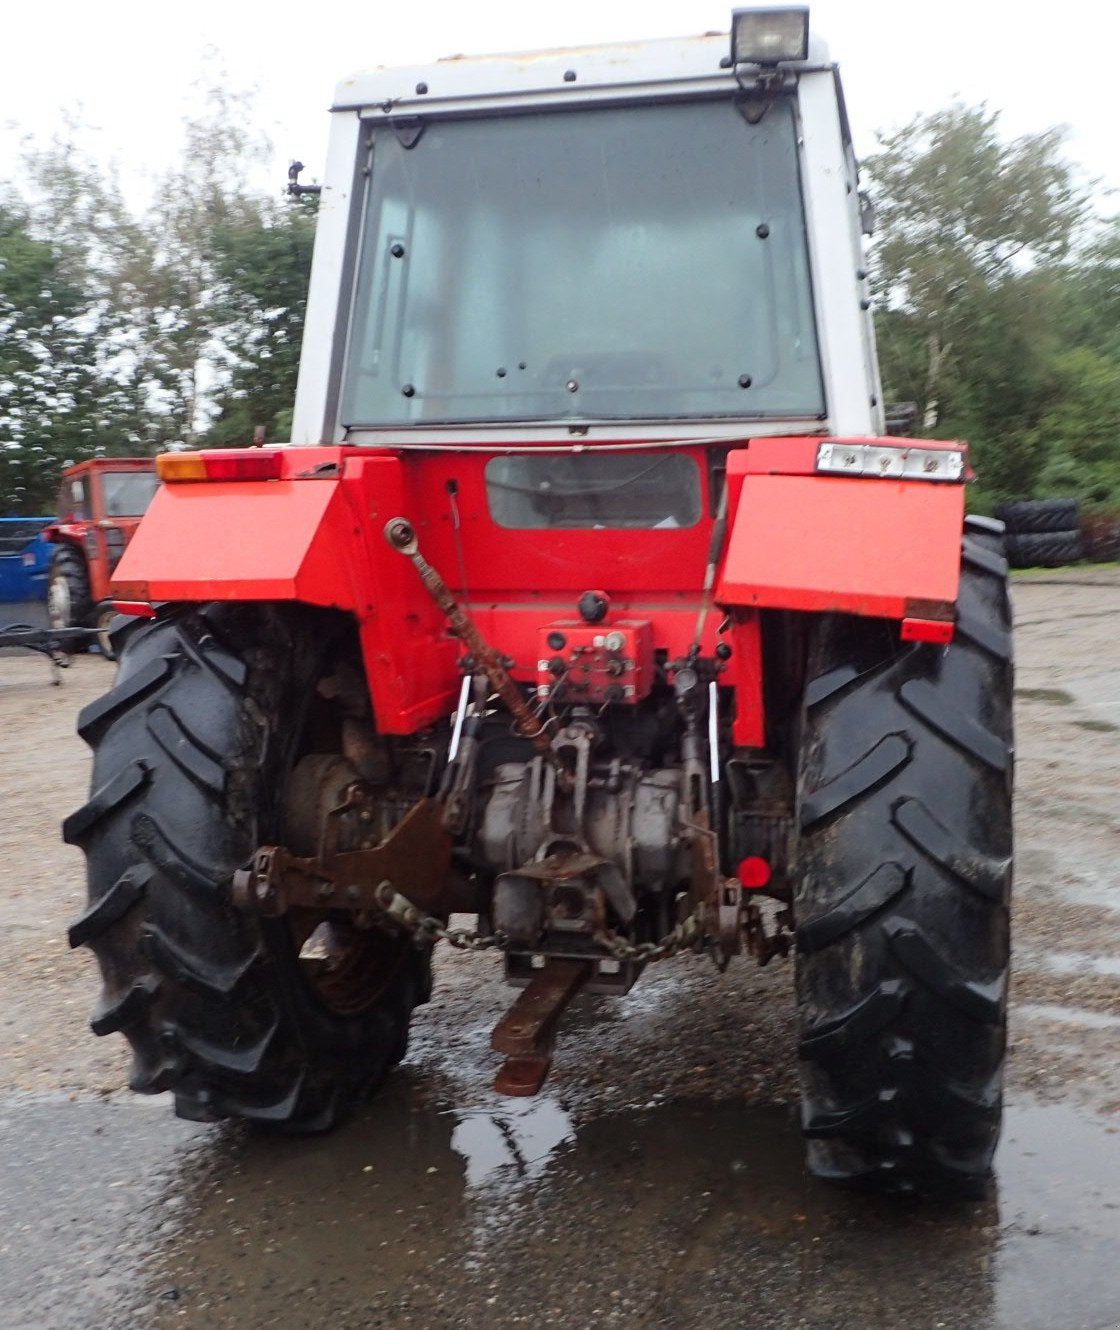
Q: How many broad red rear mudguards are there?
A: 2